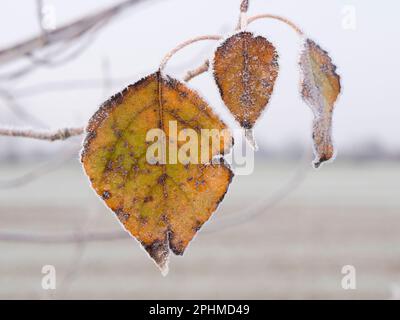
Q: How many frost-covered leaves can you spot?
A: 3